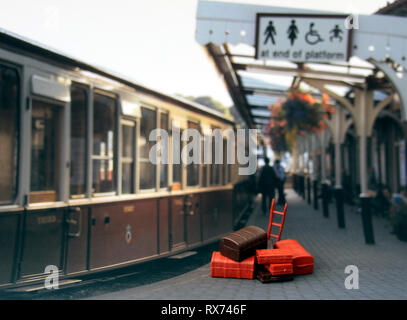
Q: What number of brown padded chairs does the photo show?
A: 0